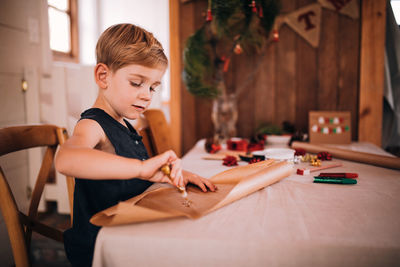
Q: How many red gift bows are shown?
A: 4